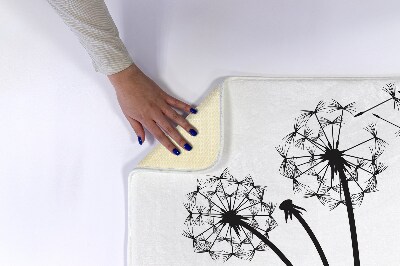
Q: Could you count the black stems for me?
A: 3